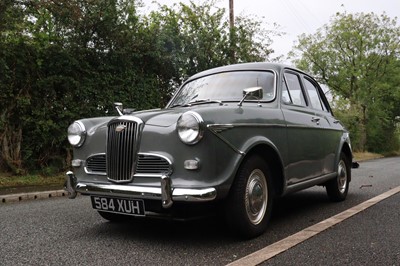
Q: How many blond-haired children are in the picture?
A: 0